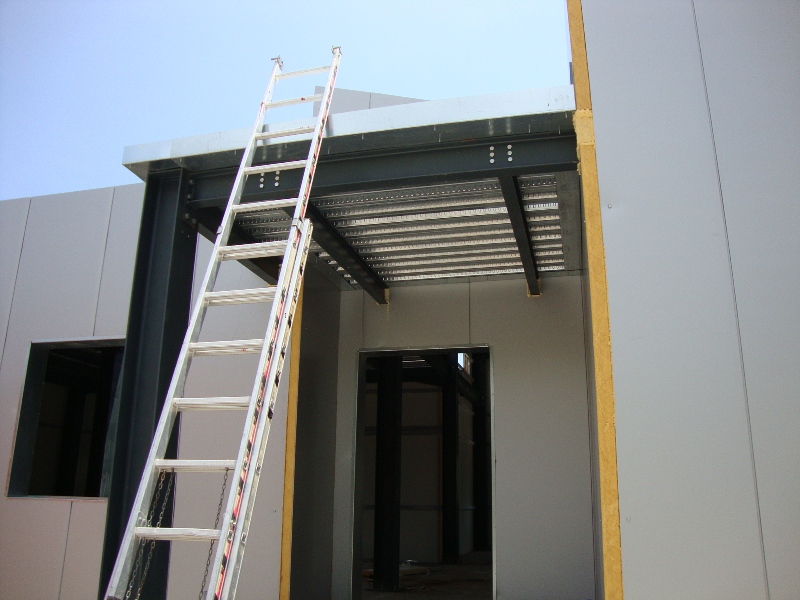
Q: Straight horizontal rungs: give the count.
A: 11